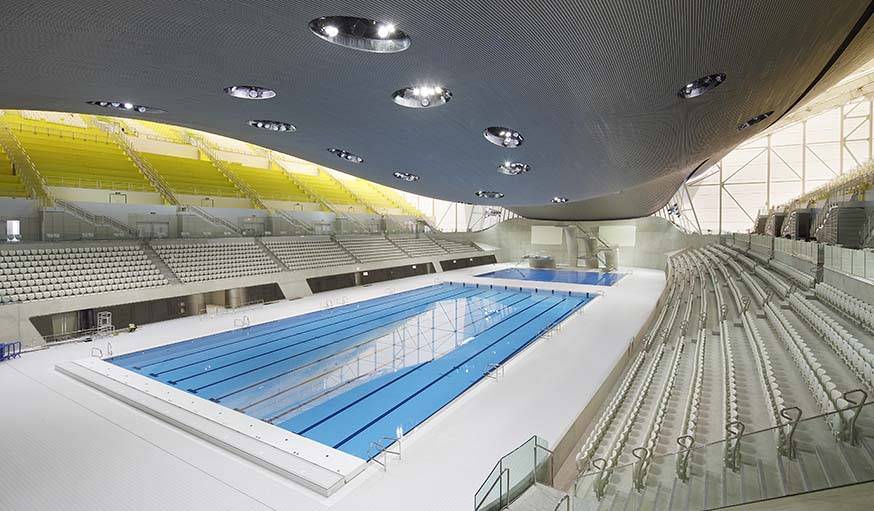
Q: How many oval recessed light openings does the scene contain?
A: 13